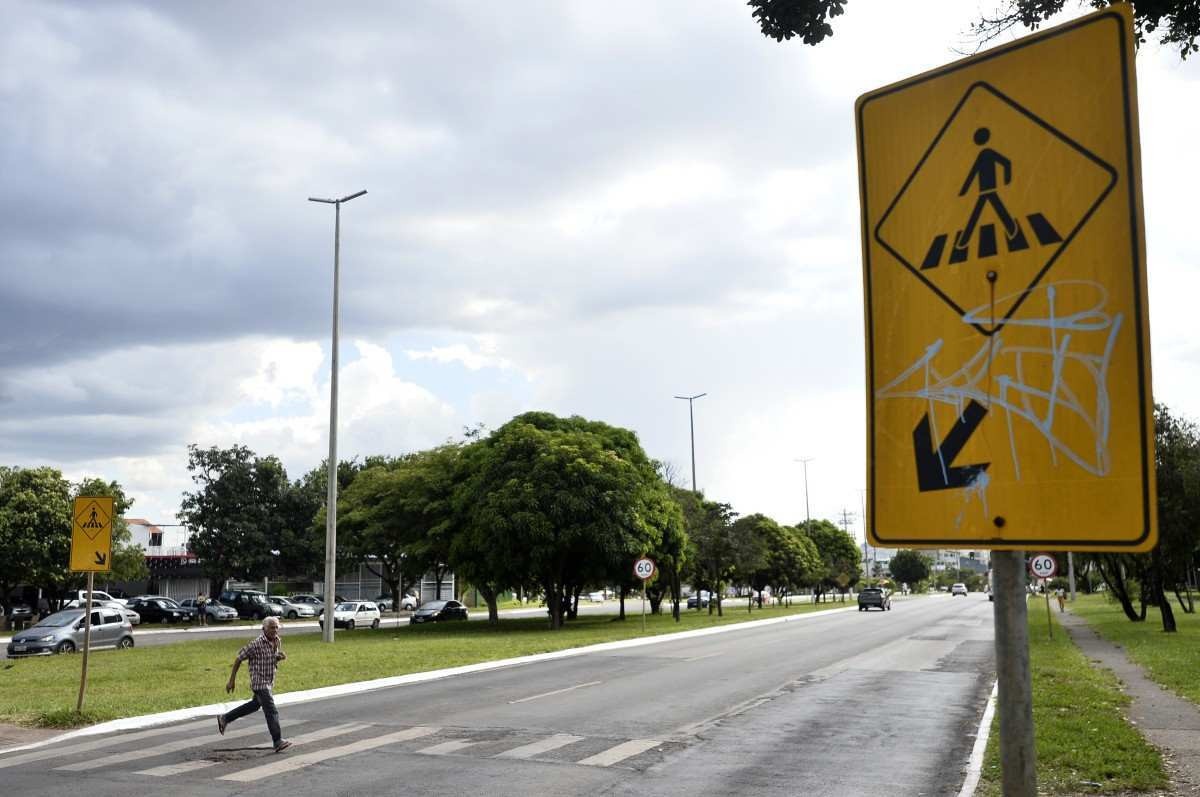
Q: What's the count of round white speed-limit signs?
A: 2